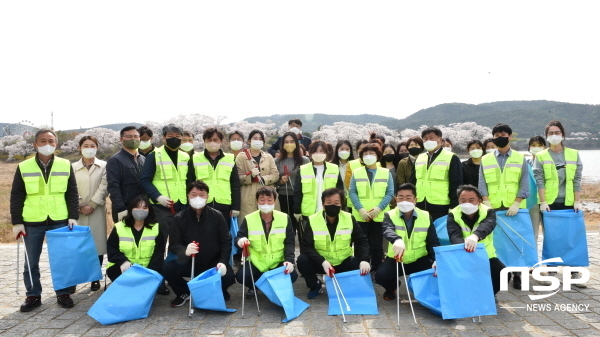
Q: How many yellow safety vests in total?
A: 14